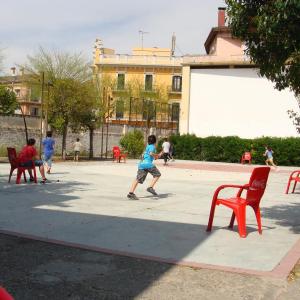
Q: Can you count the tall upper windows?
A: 3